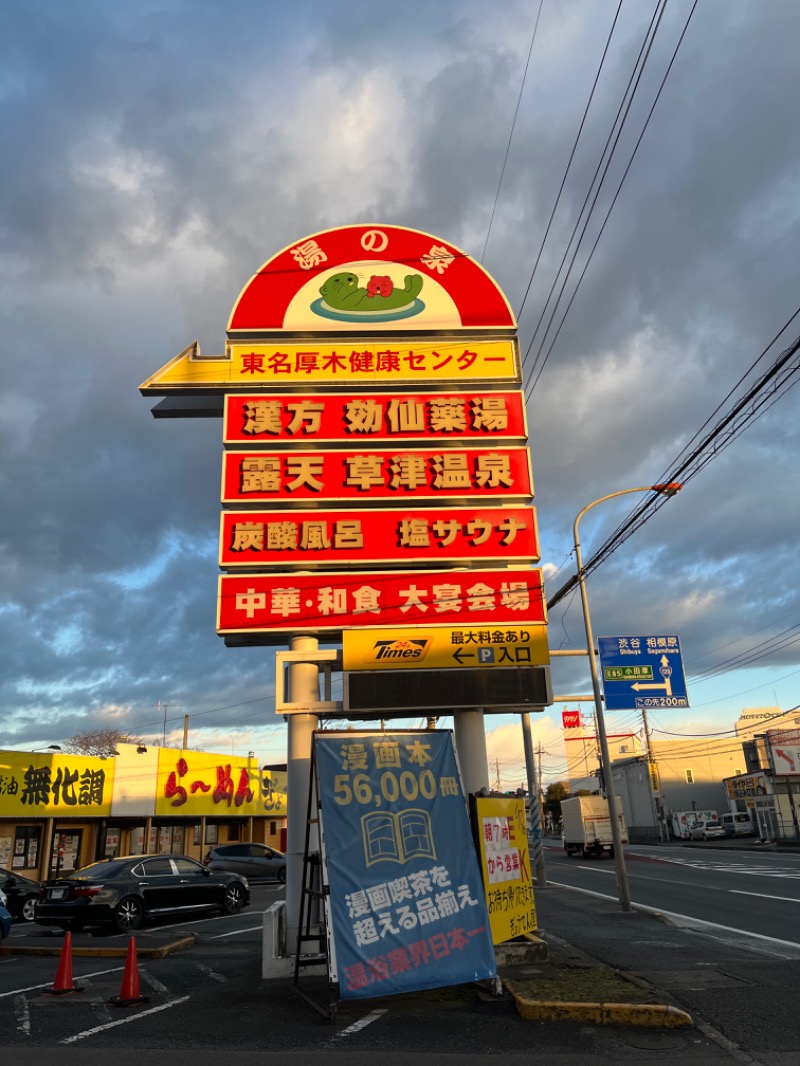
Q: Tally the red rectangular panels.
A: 4